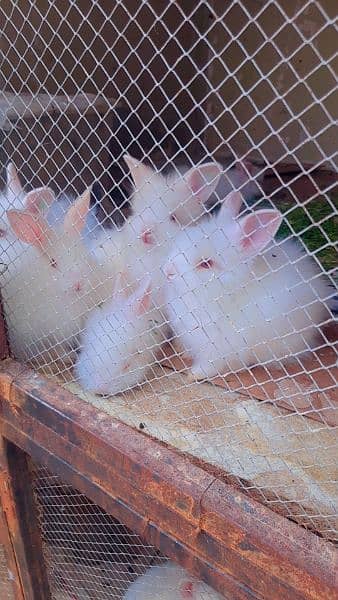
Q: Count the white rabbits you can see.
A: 6